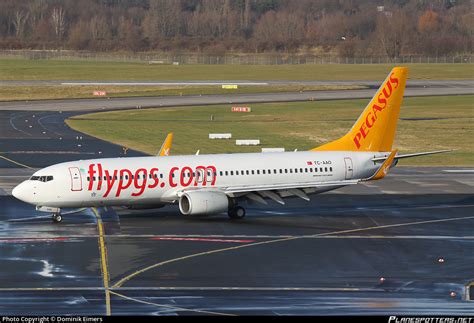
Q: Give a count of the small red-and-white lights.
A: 3